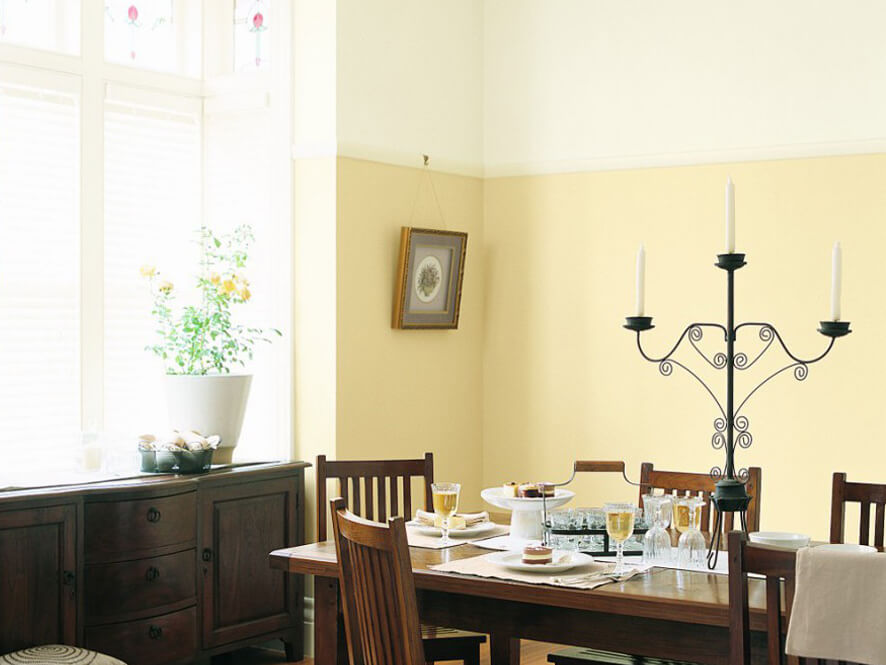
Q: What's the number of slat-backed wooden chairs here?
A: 5